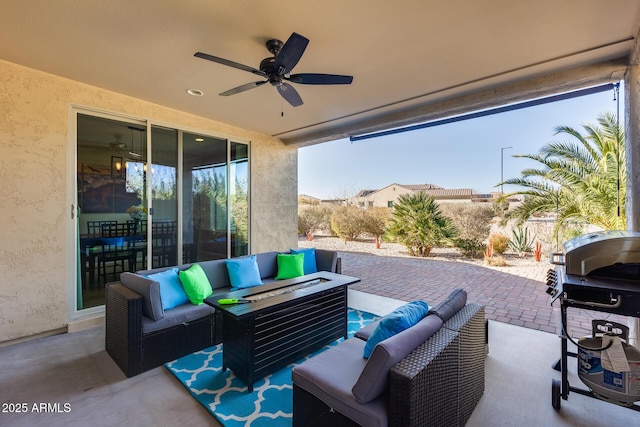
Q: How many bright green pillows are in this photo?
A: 2